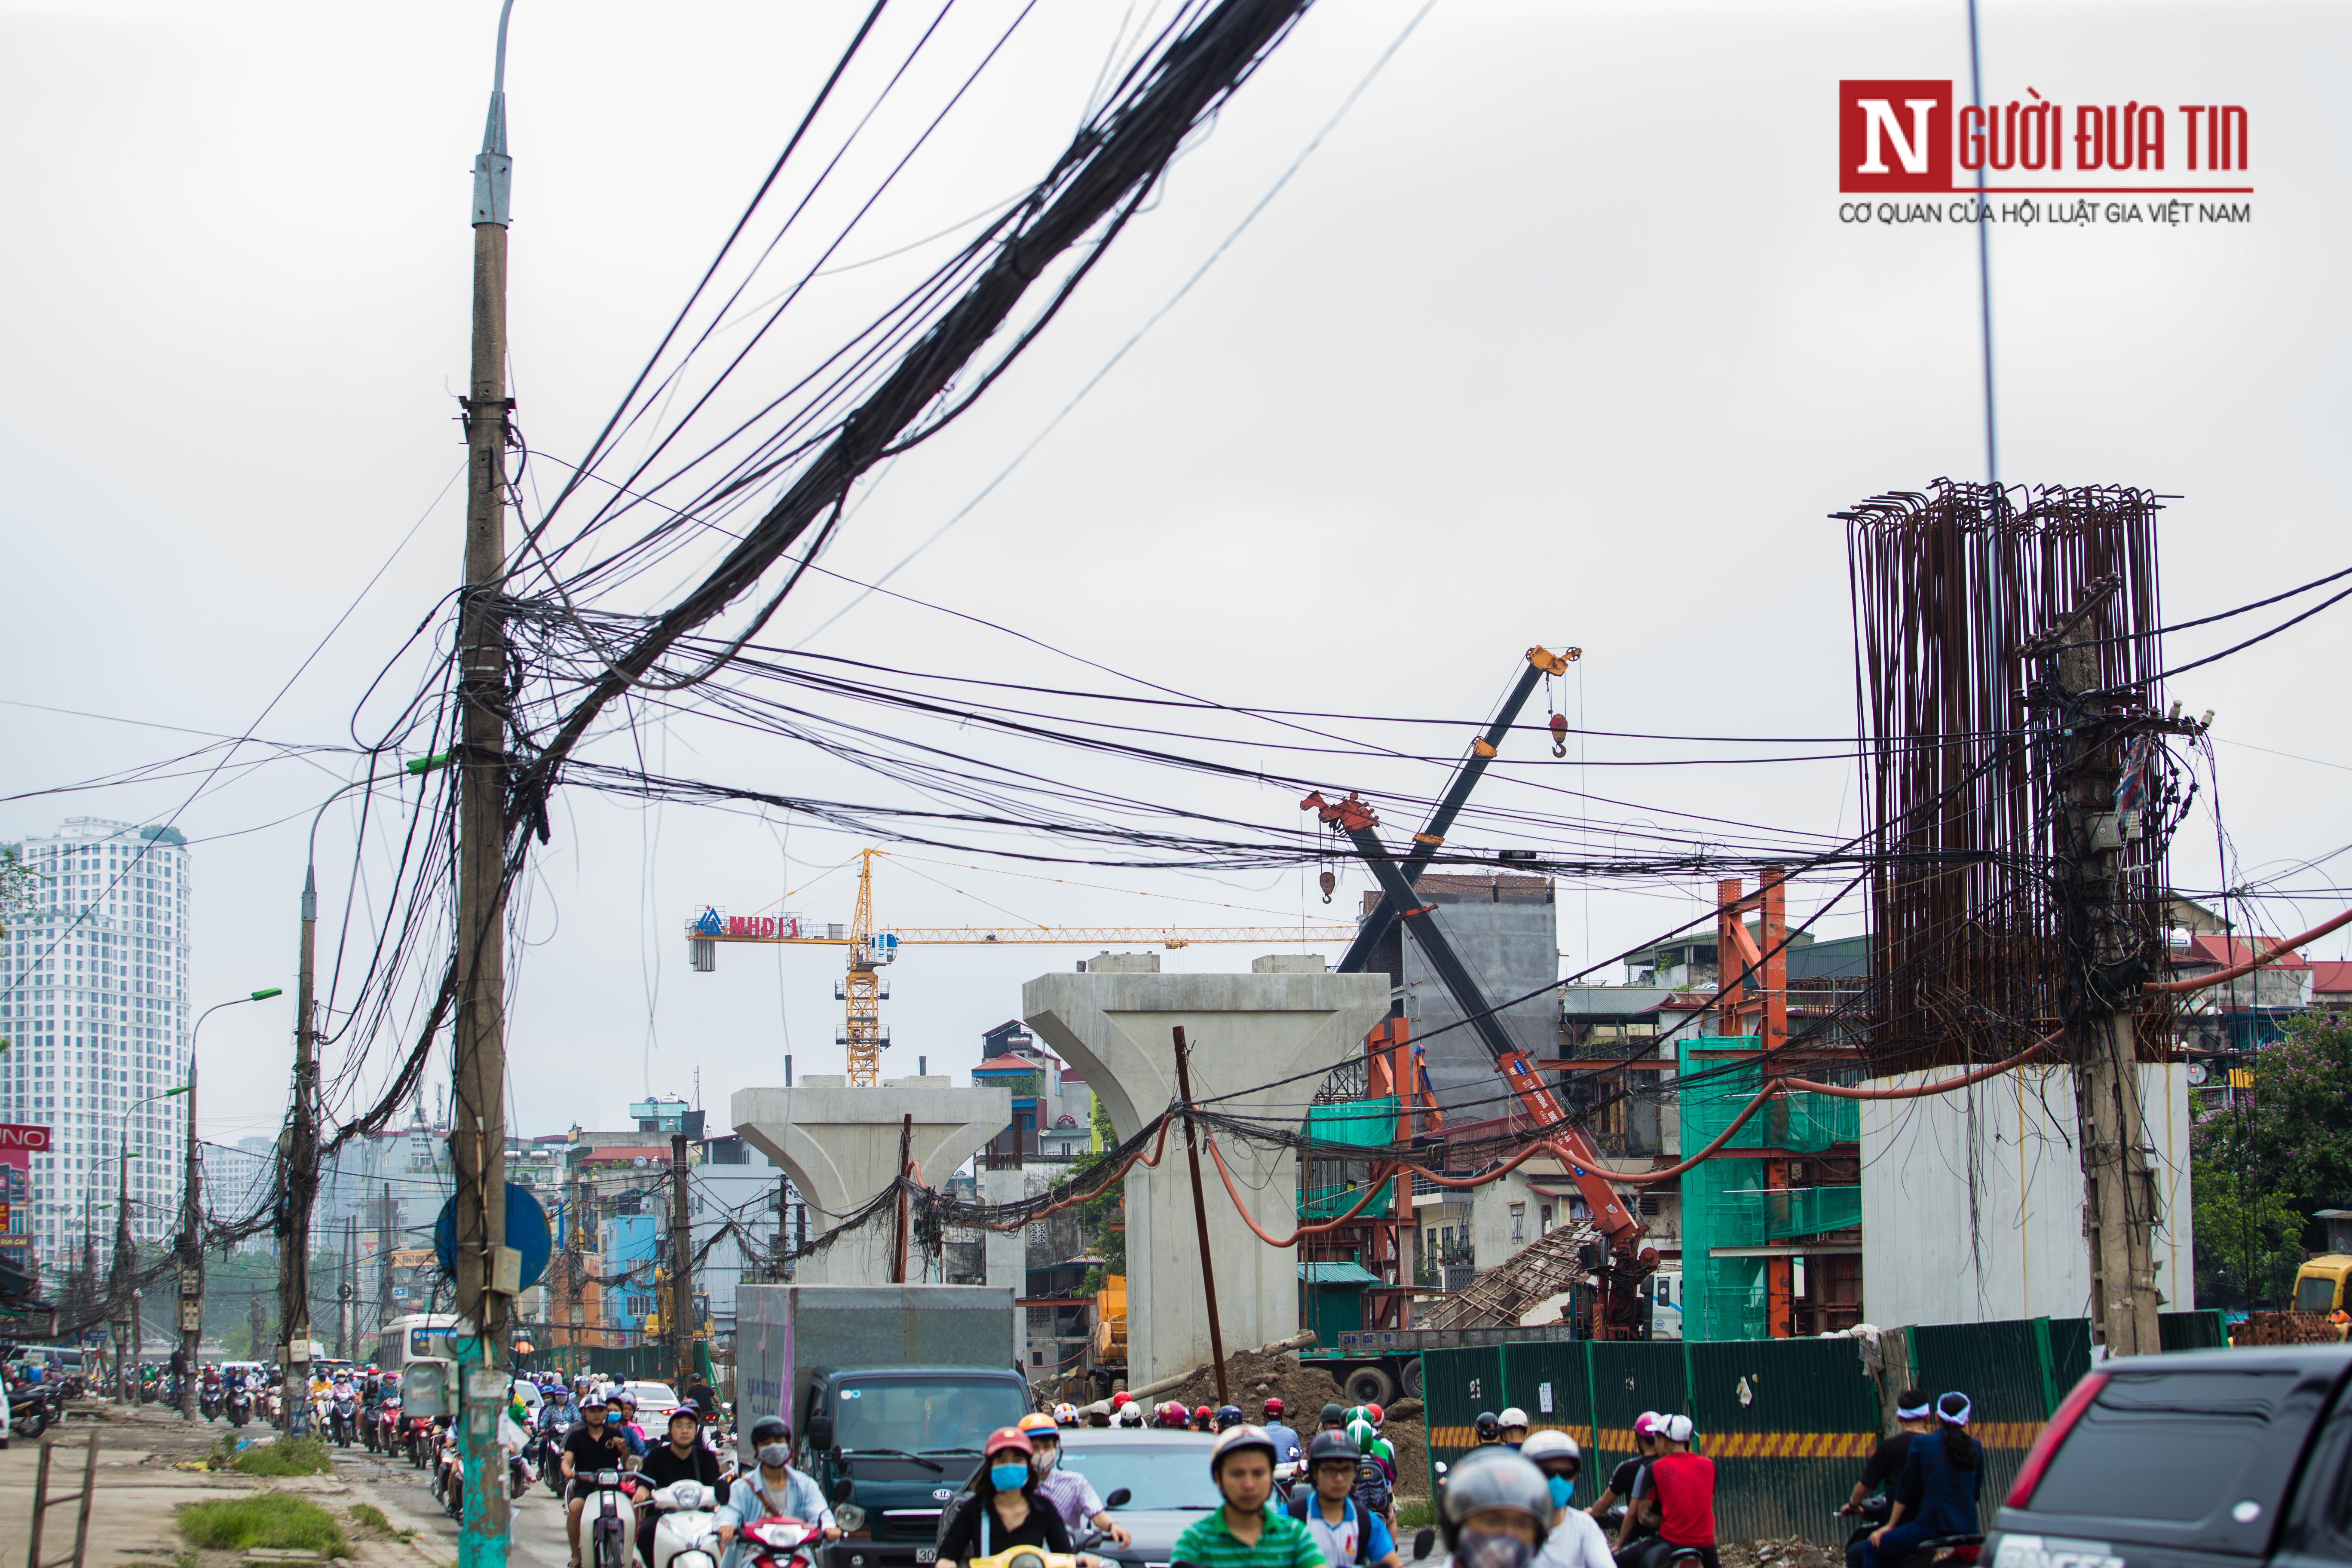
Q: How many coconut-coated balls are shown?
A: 0